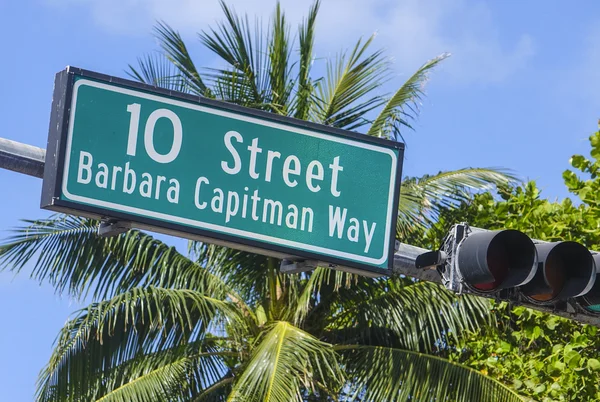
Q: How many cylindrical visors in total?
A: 3